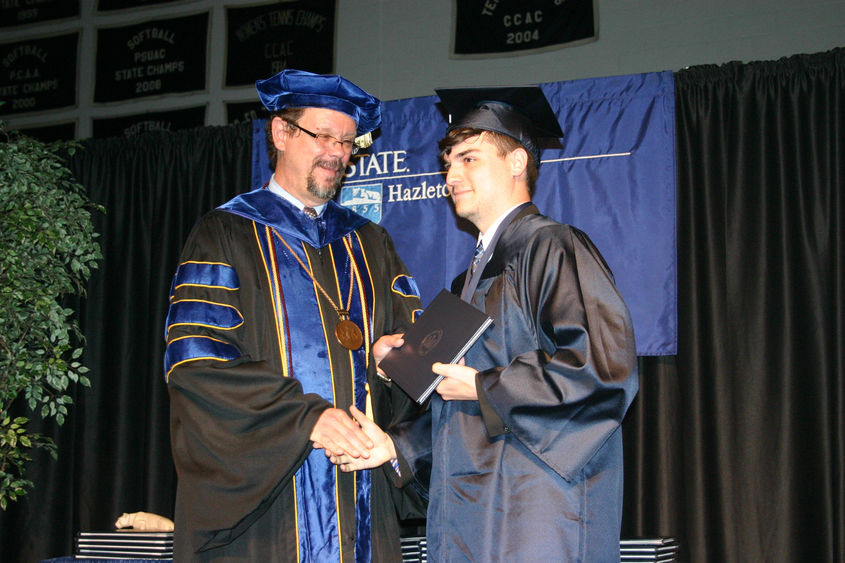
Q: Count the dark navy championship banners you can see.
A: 9